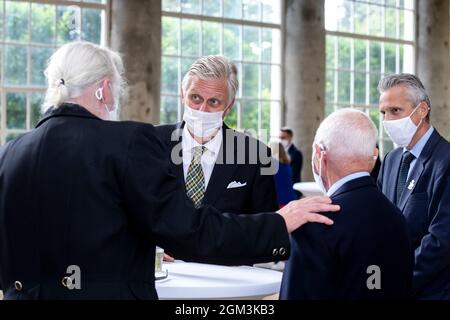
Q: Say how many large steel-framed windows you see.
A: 3